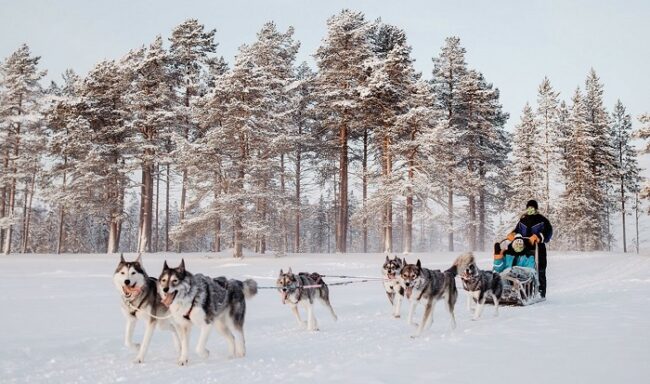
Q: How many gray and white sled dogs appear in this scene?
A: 6